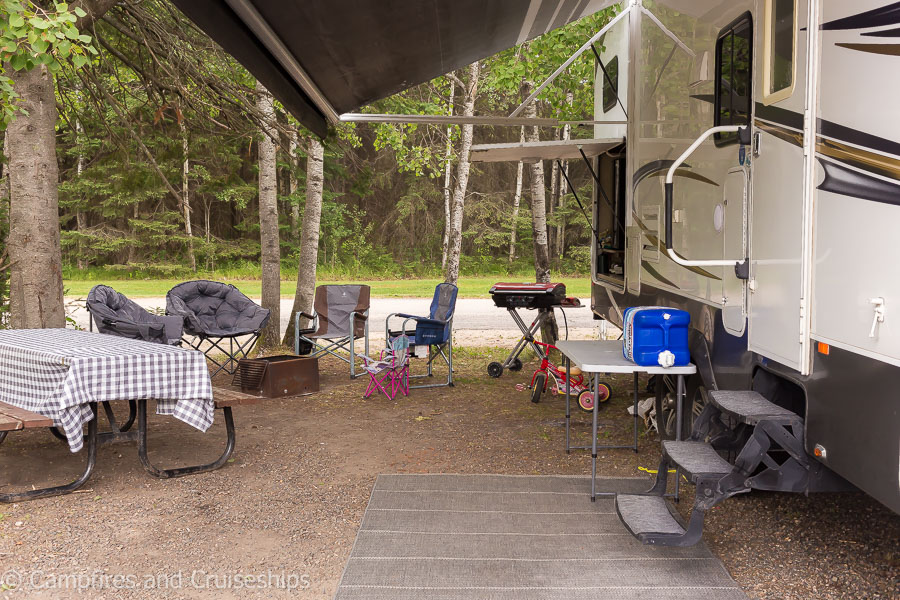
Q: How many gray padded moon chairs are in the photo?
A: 2